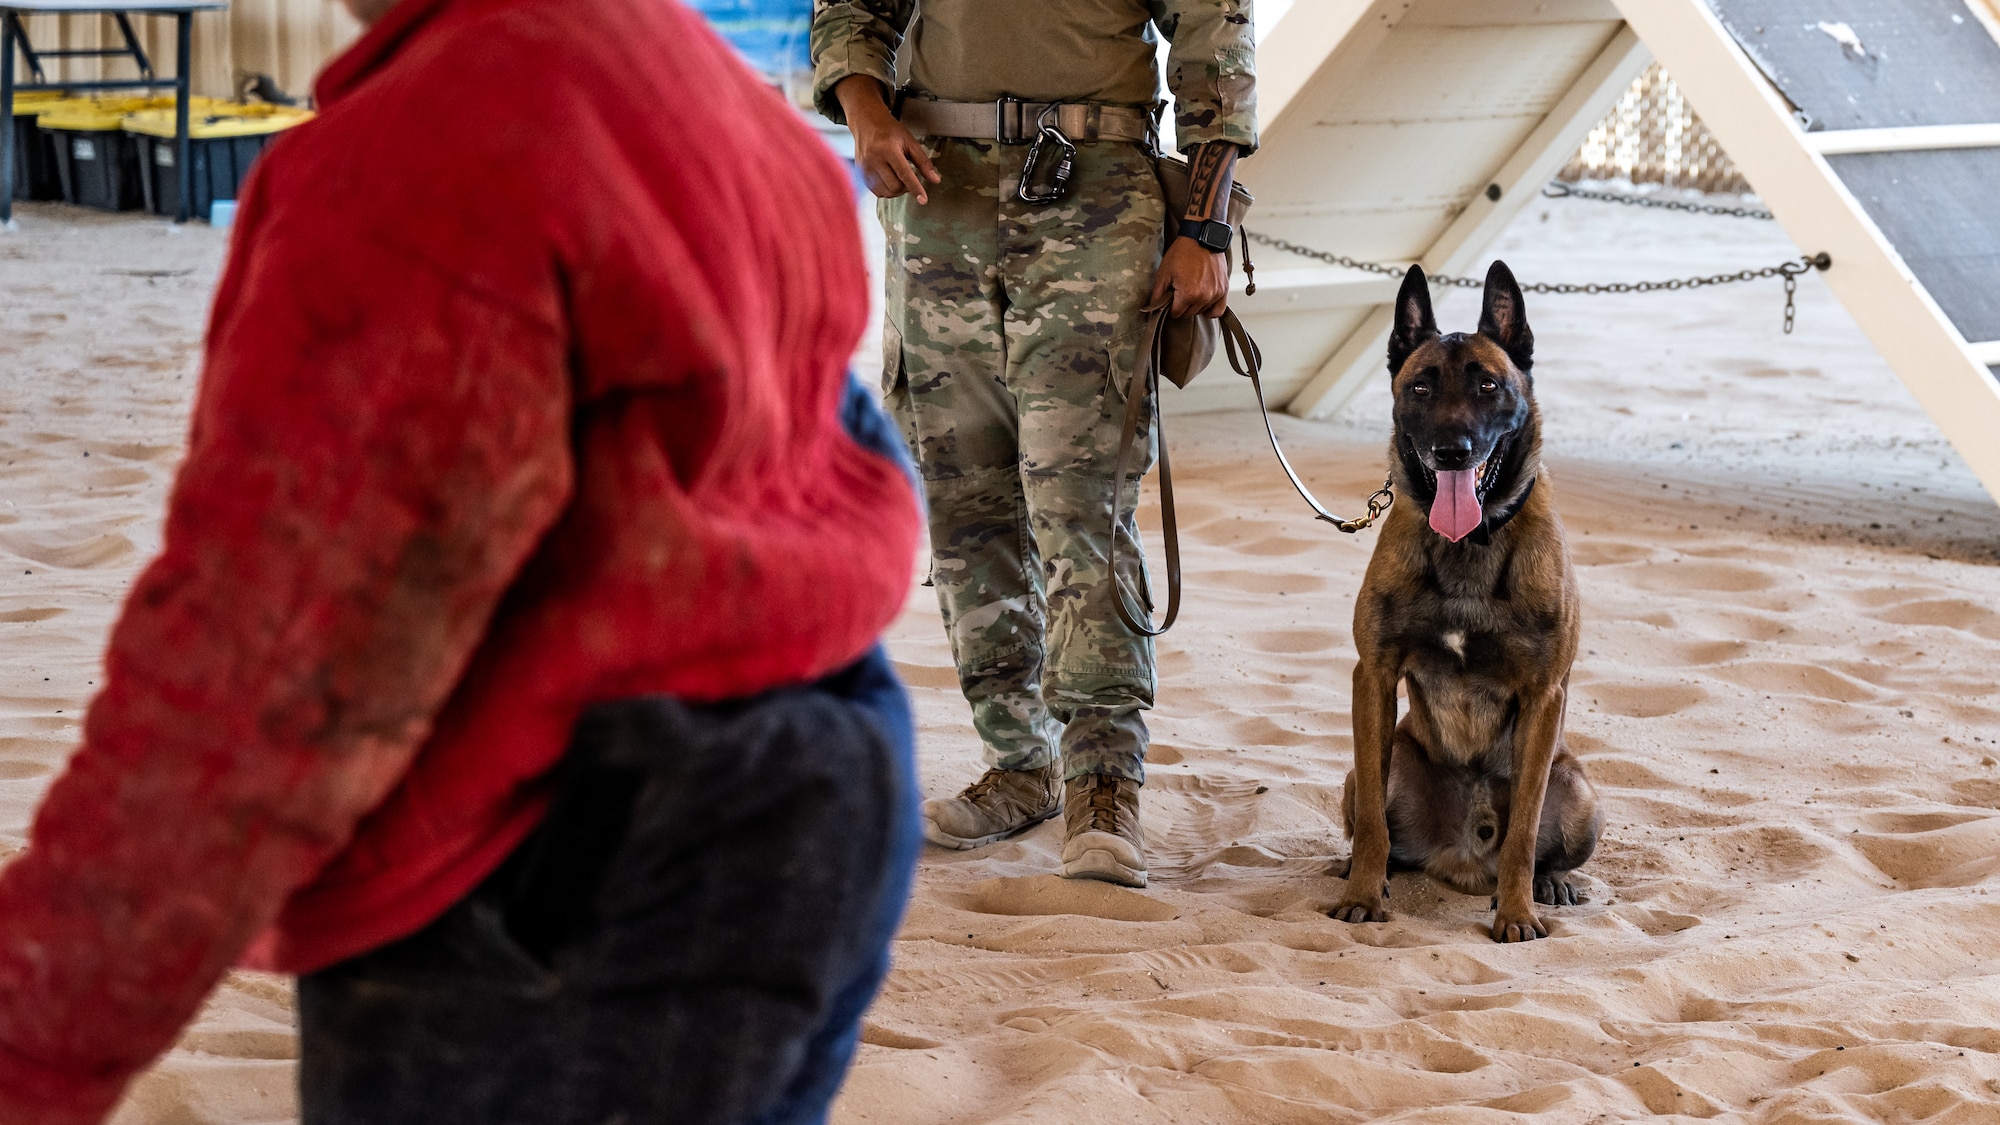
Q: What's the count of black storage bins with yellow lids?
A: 3